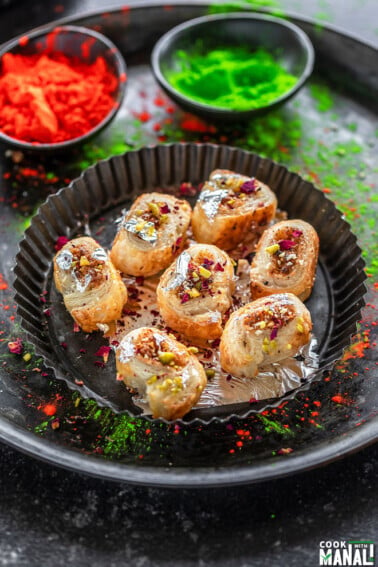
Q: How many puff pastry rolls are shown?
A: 7